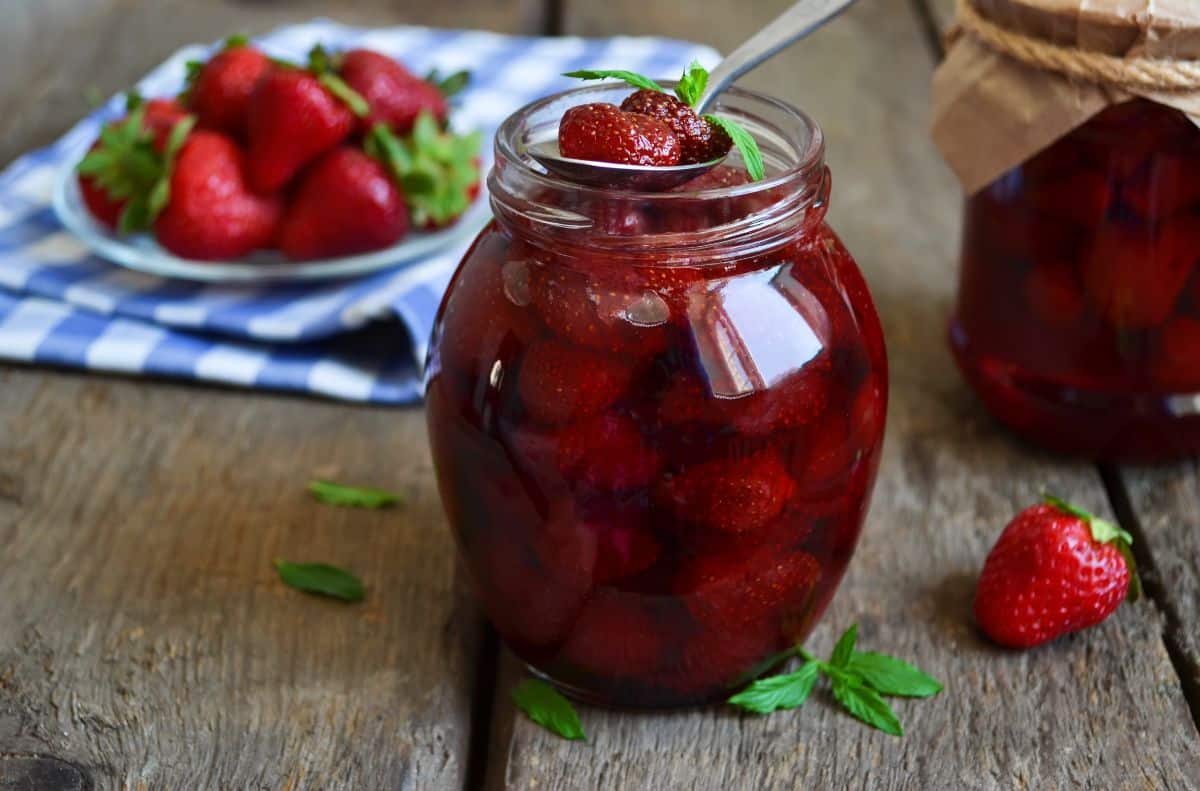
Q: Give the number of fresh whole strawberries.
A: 9